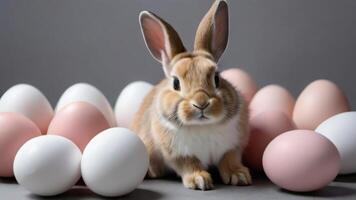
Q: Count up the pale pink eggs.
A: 7